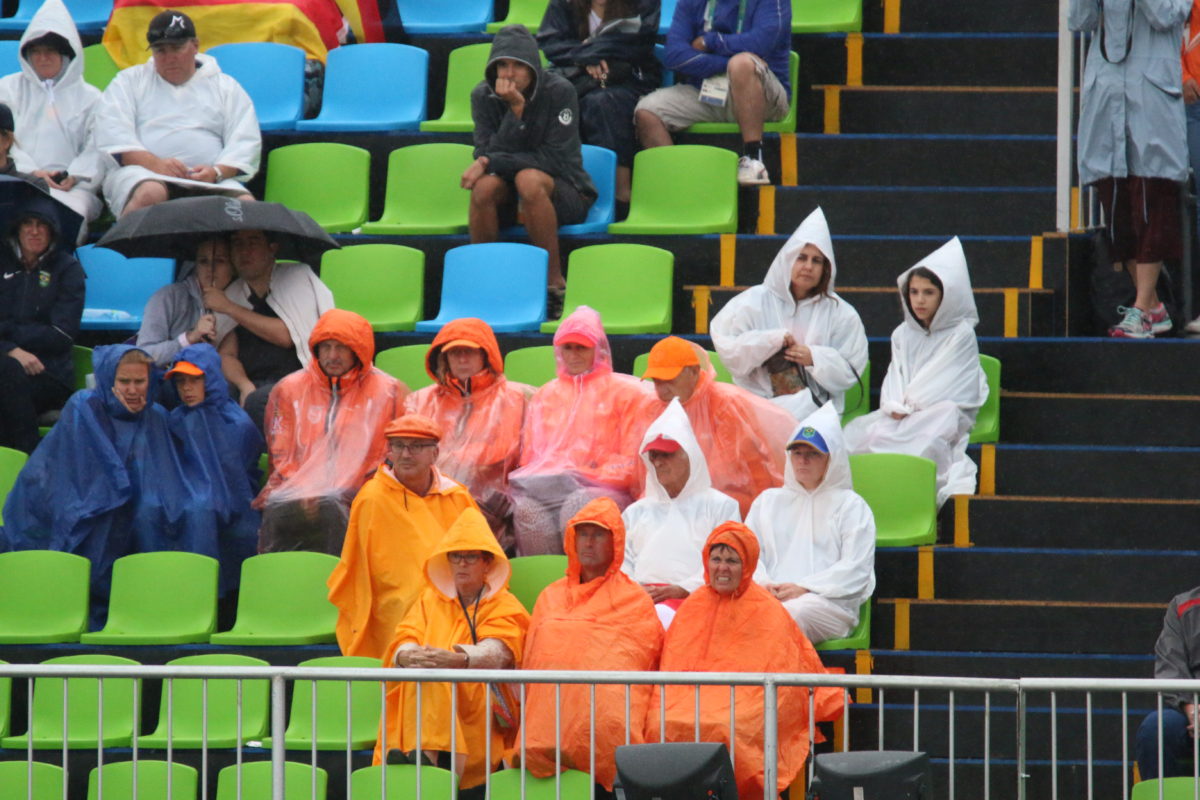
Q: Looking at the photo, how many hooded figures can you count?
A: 15